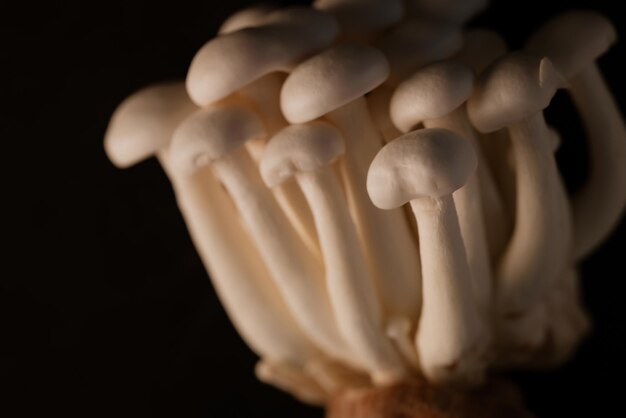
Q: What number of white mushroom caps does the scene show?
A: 14